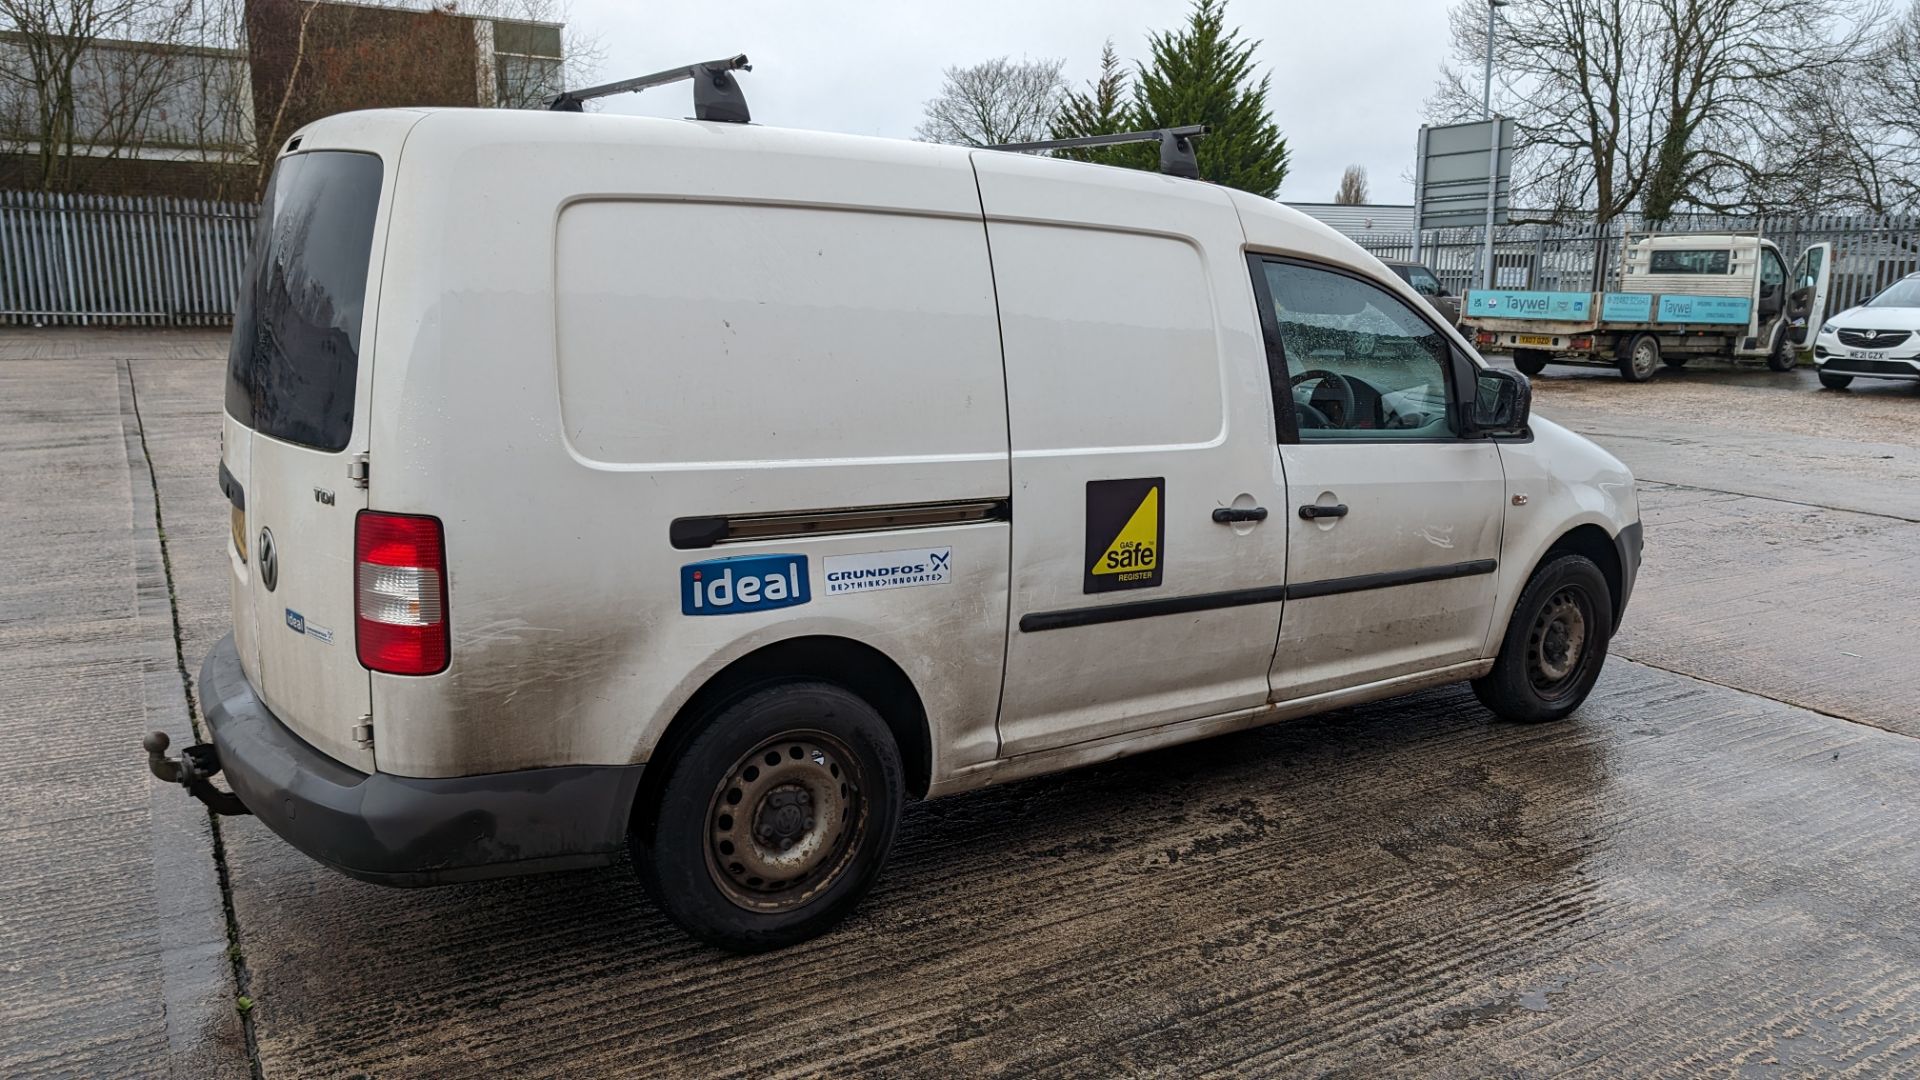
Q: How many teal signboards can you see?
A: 3